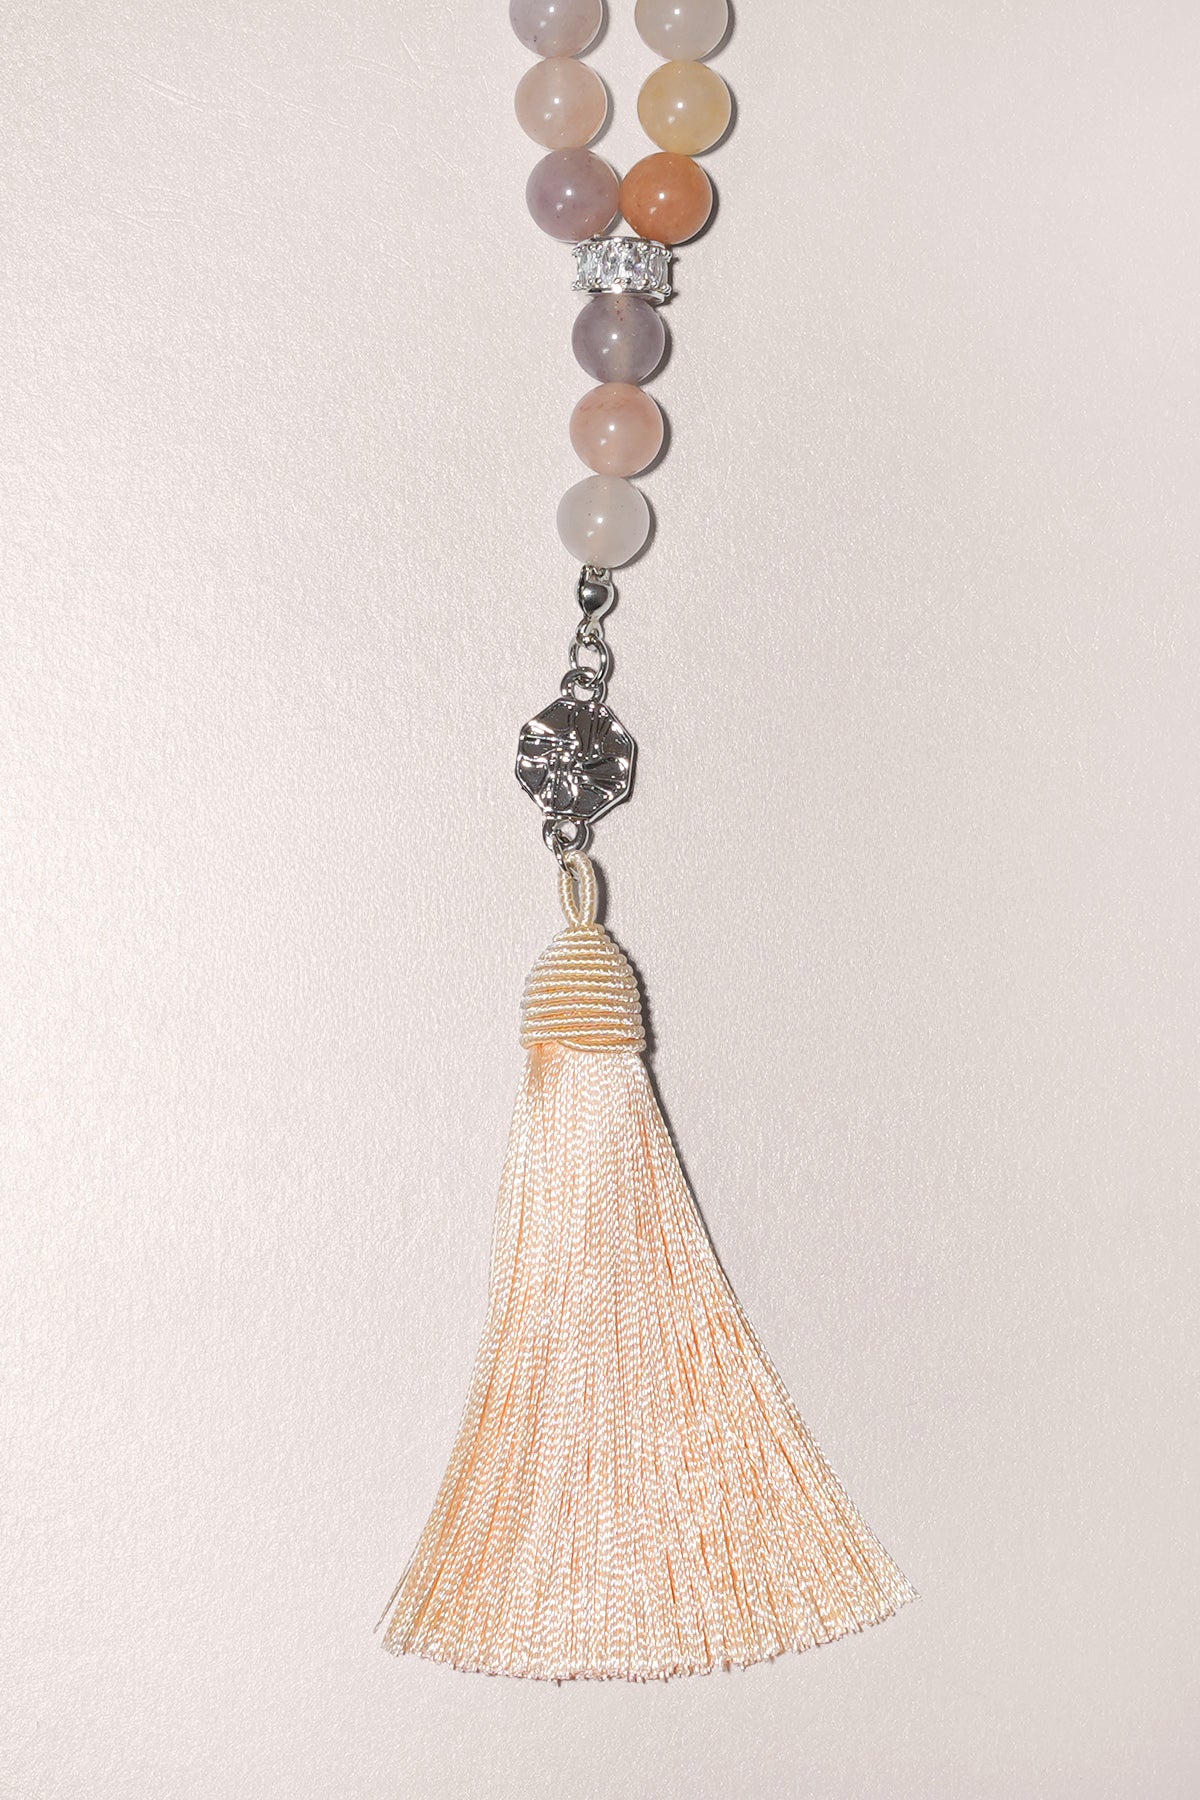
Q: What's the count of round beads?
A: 9